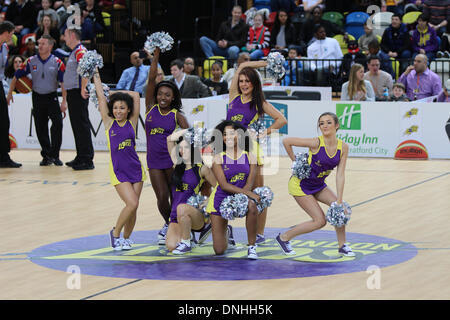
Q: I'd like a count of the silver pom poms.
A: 11